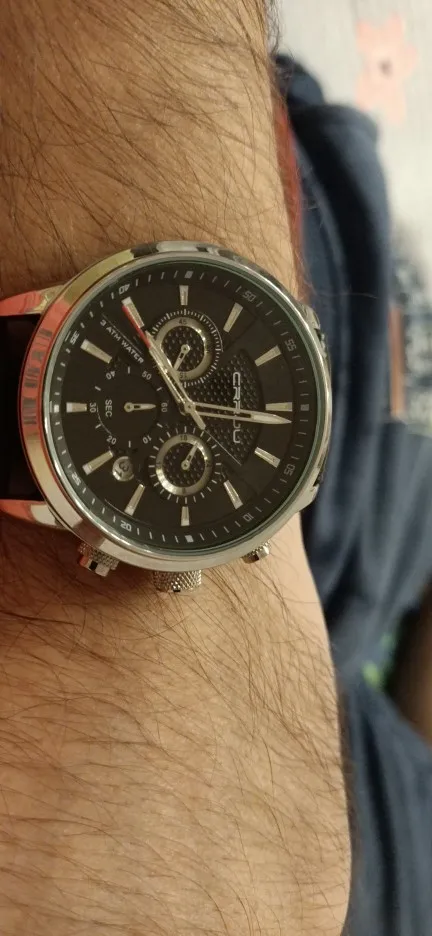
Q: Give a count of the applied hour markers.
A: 12